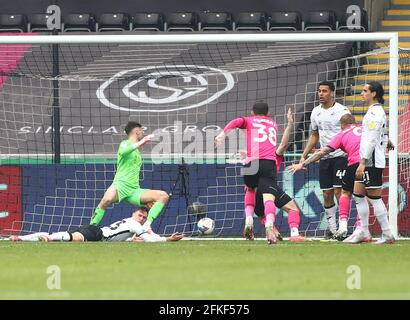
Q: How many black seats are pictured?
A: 11